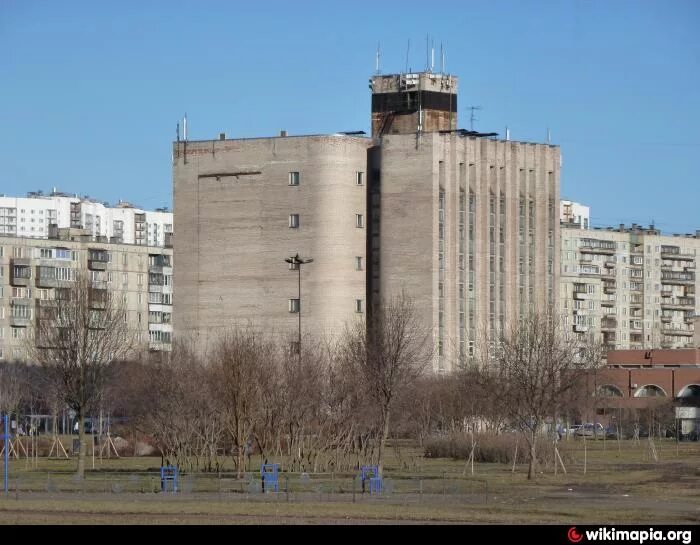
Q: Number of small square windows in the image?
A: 8